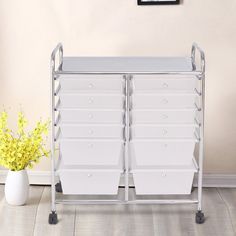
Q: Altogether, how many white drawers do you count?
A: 12